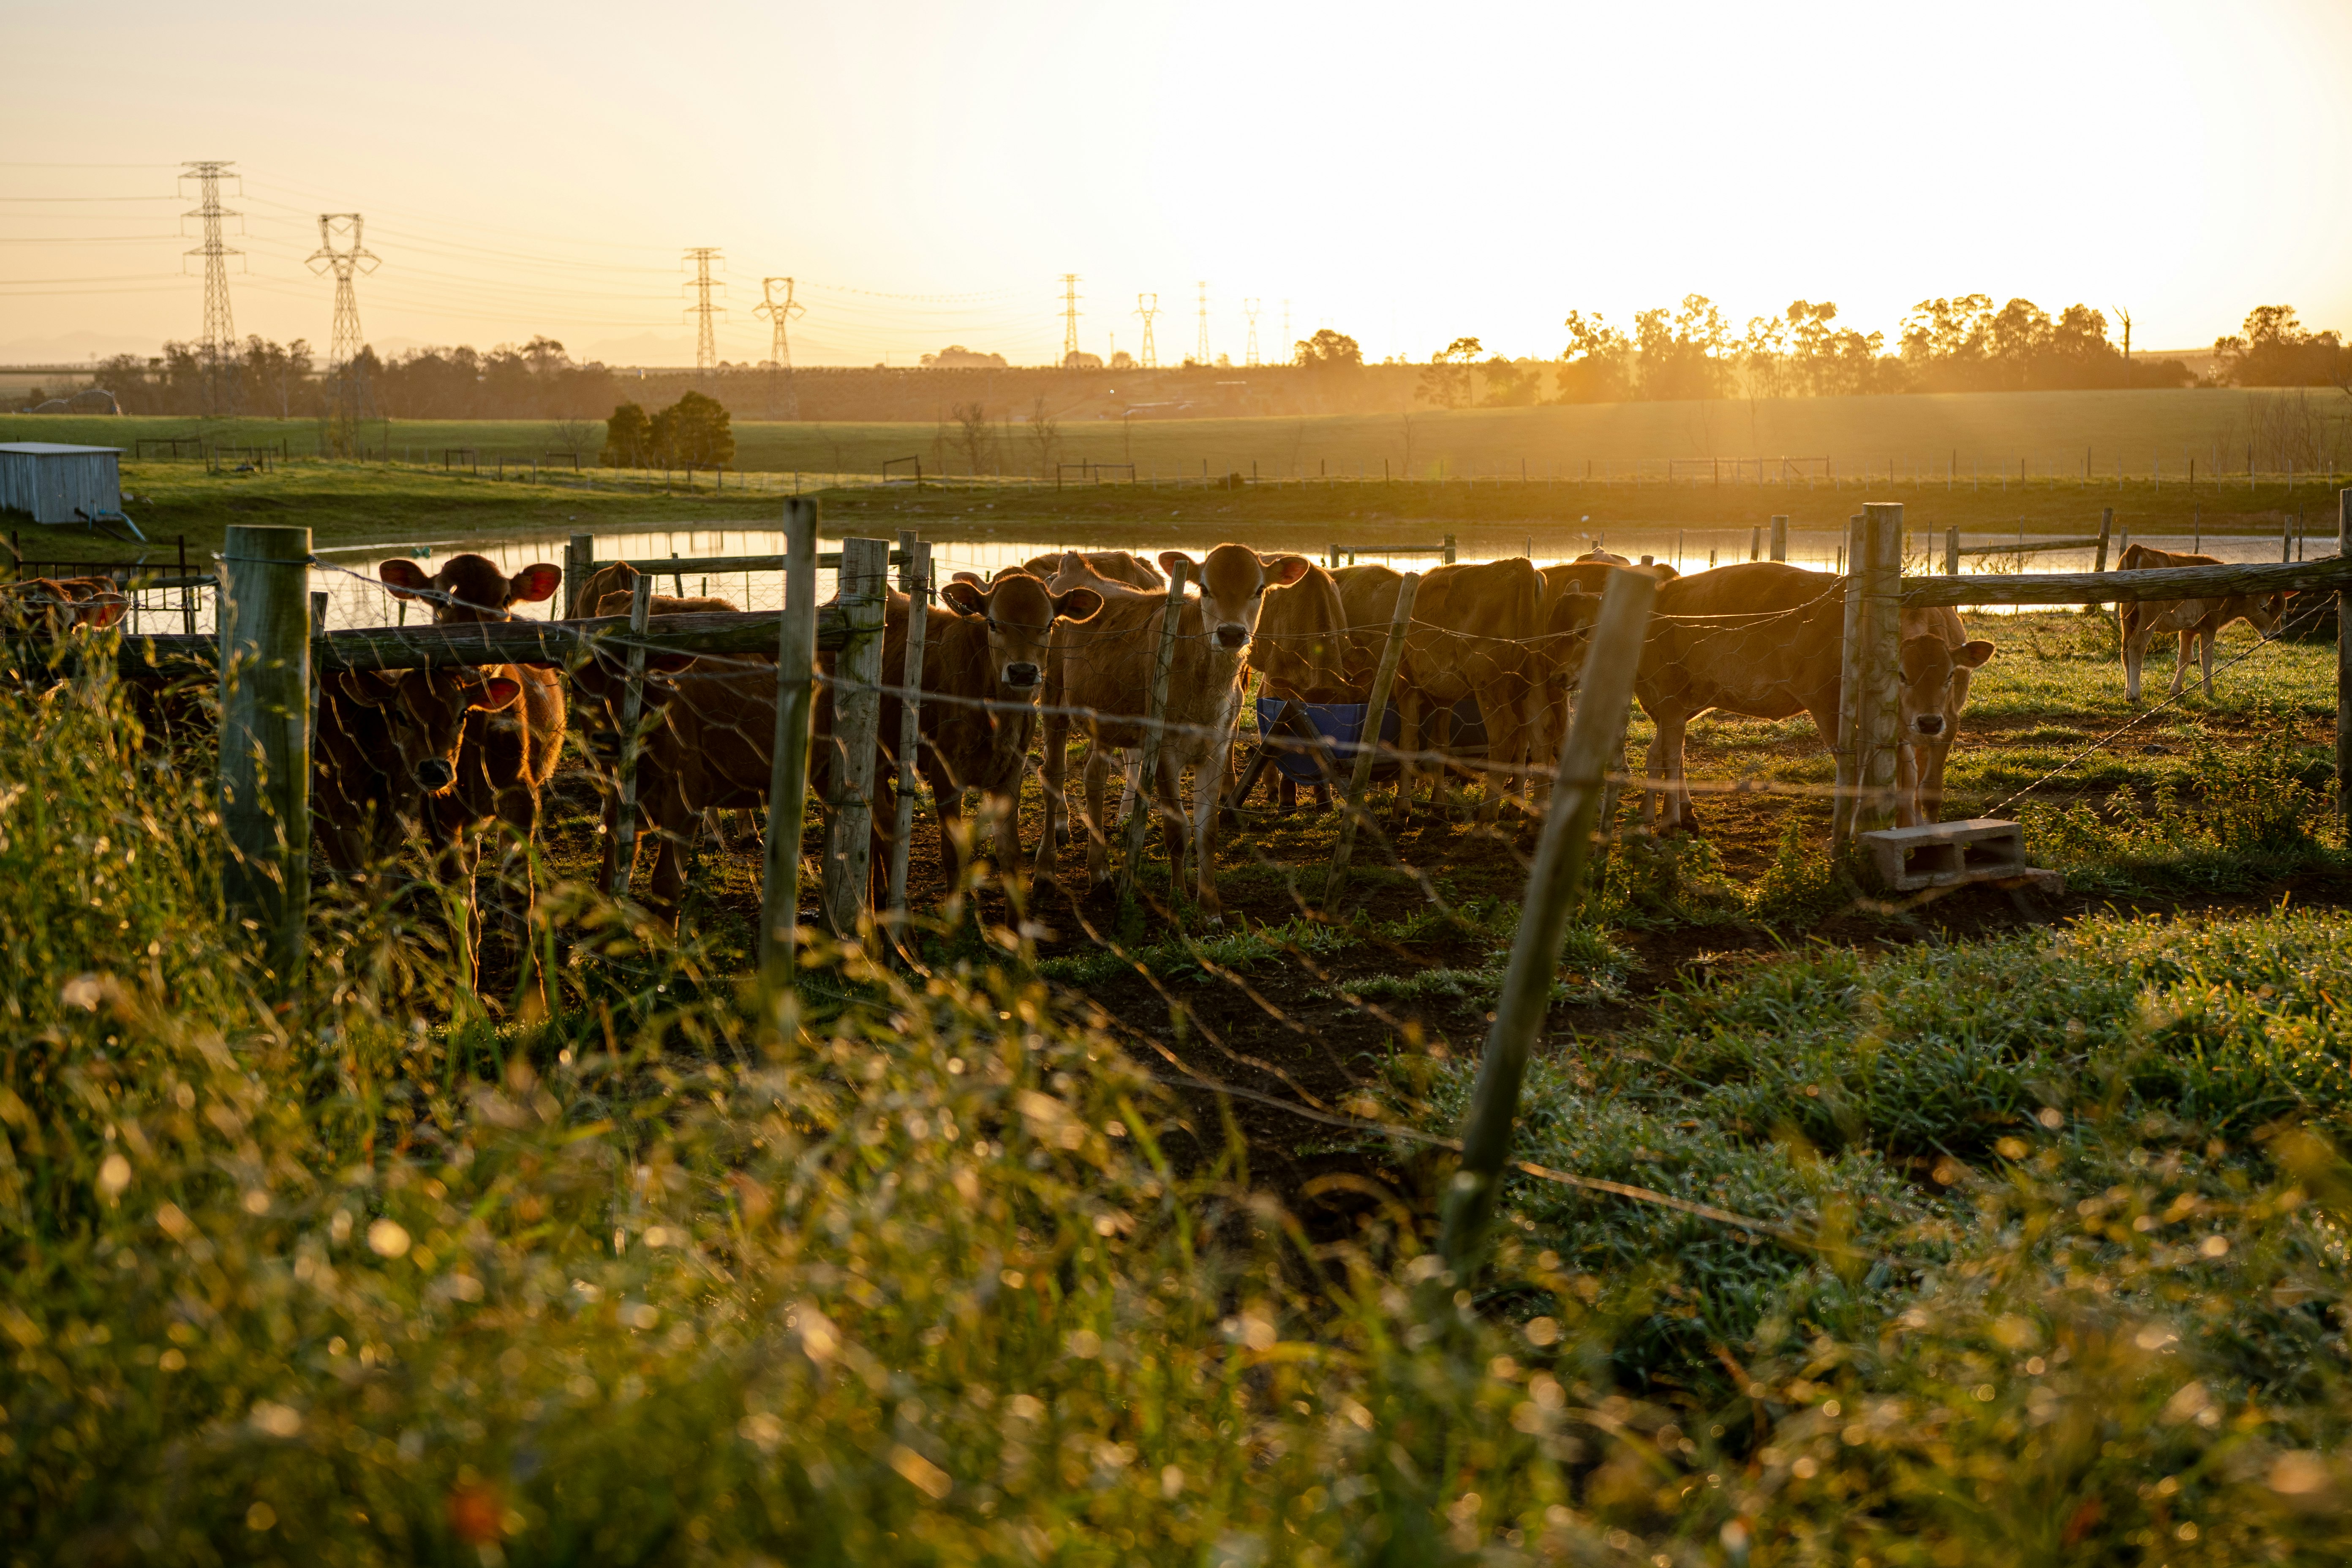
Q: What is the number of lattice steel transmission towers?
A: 9